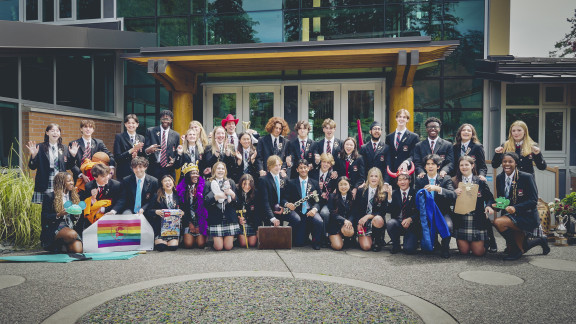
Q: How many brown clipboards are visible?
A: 1